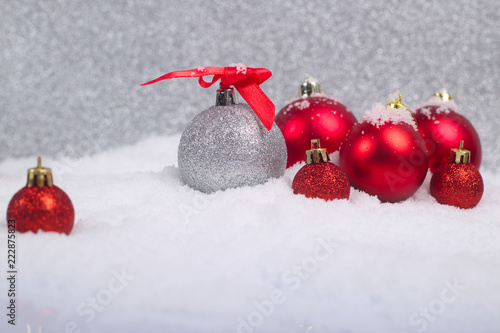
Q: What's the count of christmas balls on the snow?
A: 7